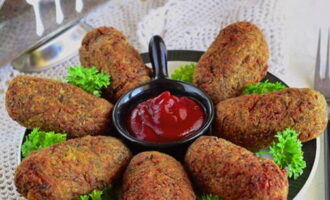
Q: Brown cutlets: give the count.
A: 7